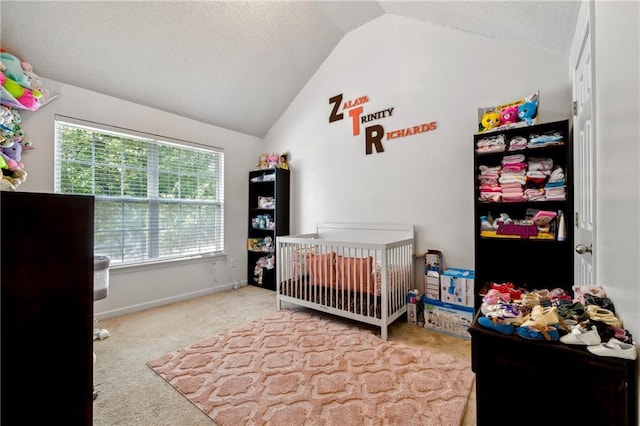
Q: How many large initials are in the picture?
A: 3